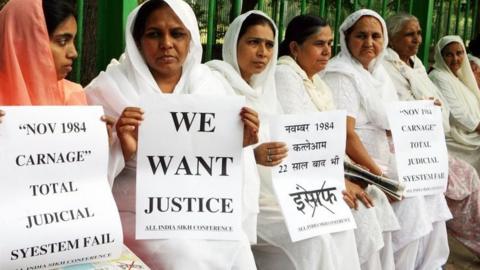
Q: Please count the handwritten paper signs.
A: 0